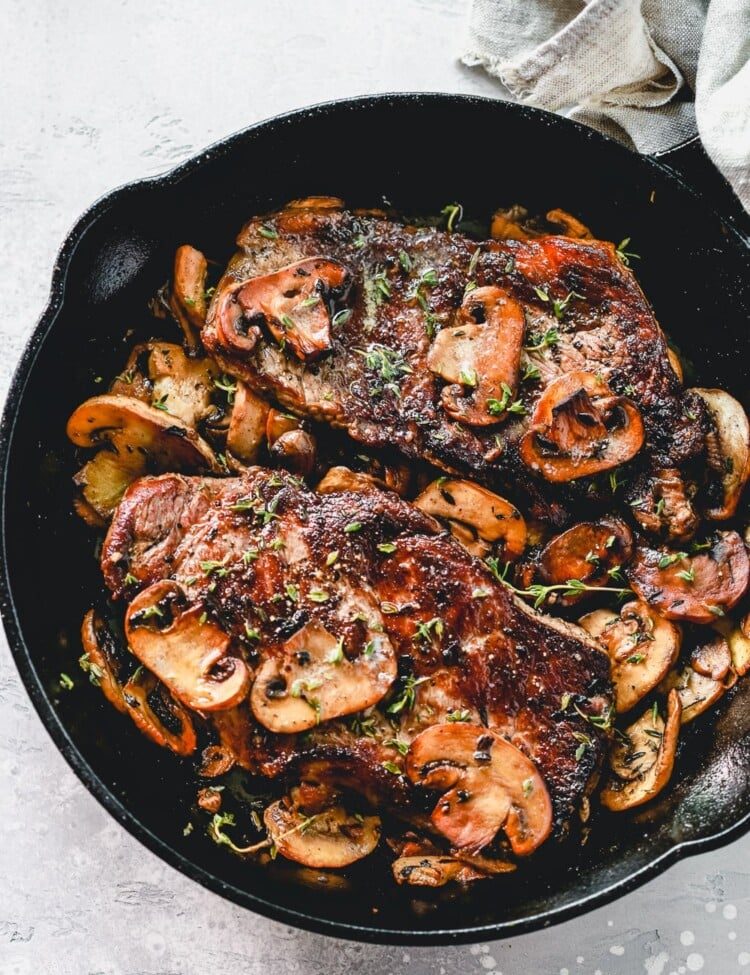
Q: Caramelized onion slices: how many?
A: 0